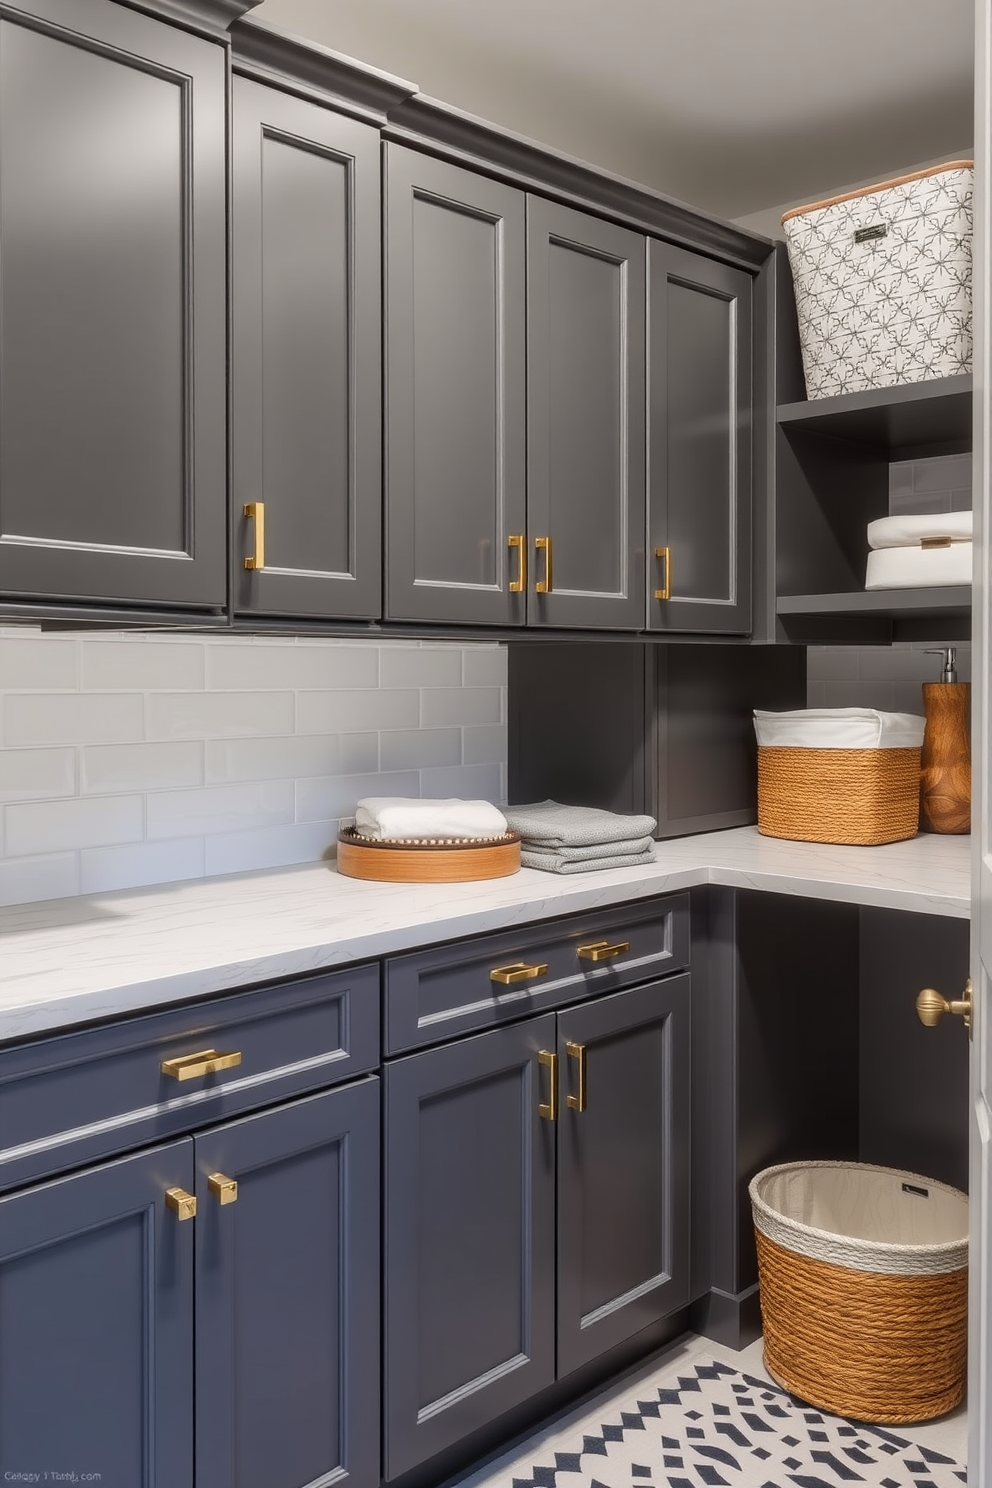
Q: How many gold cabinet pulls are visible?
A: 11